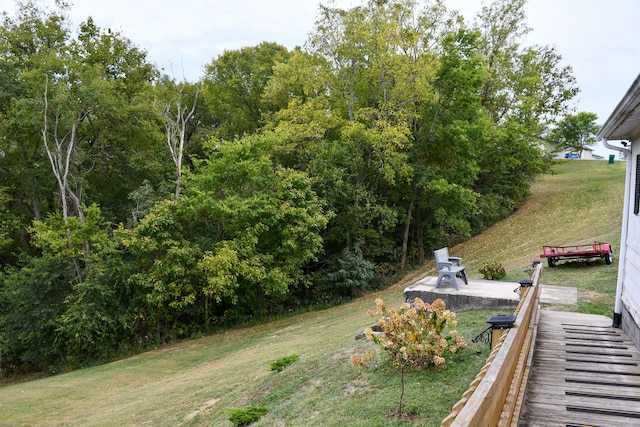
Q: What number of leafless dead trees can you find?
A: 2